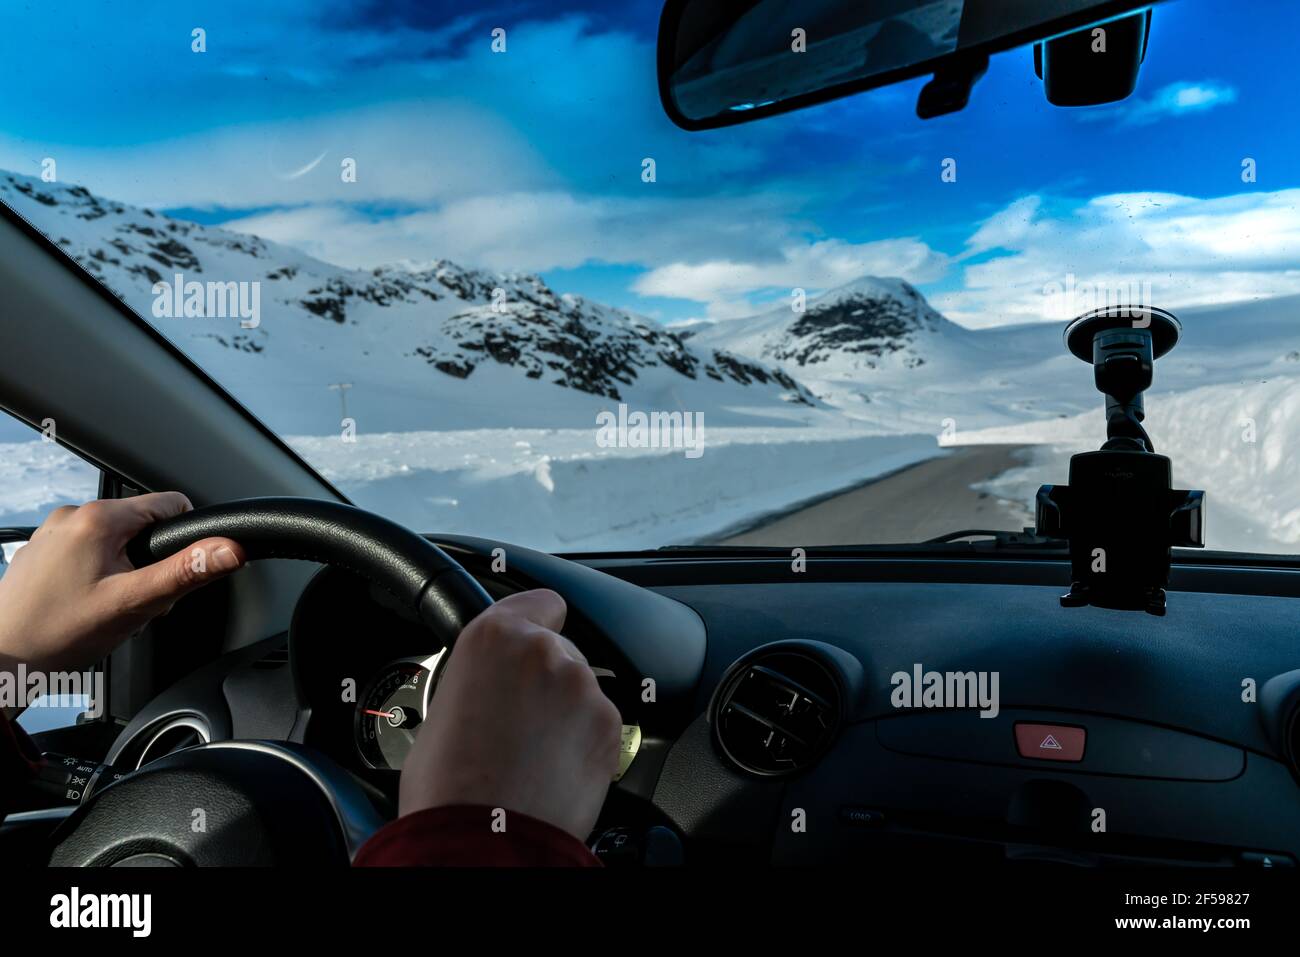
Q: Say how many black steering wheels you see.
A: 1